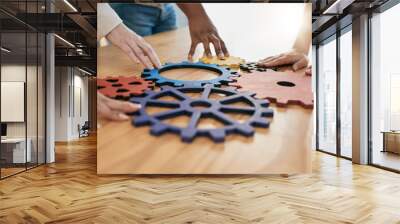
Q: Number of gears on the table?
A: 6